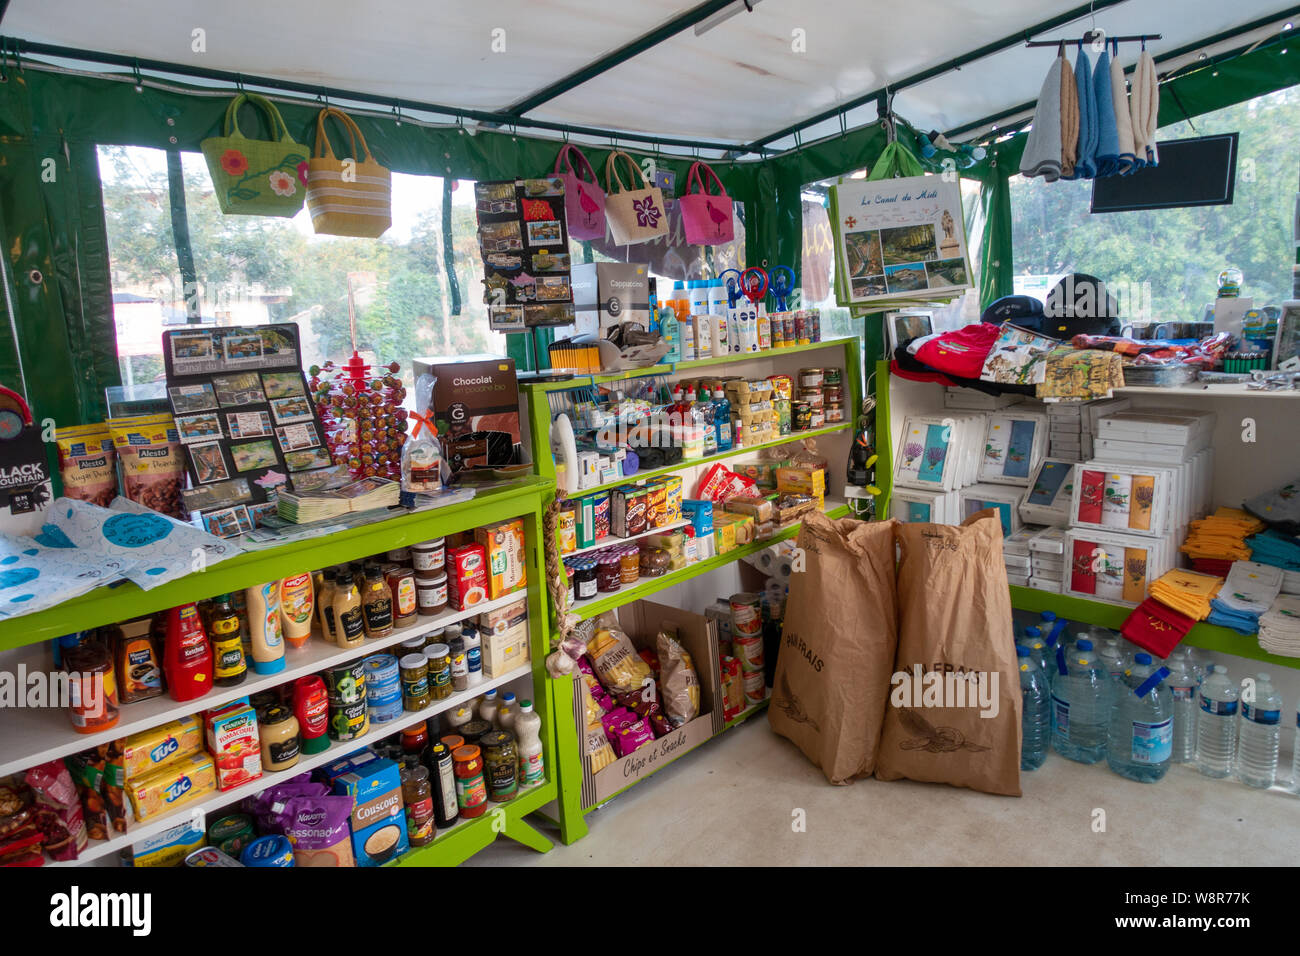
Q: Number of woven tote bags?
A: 5